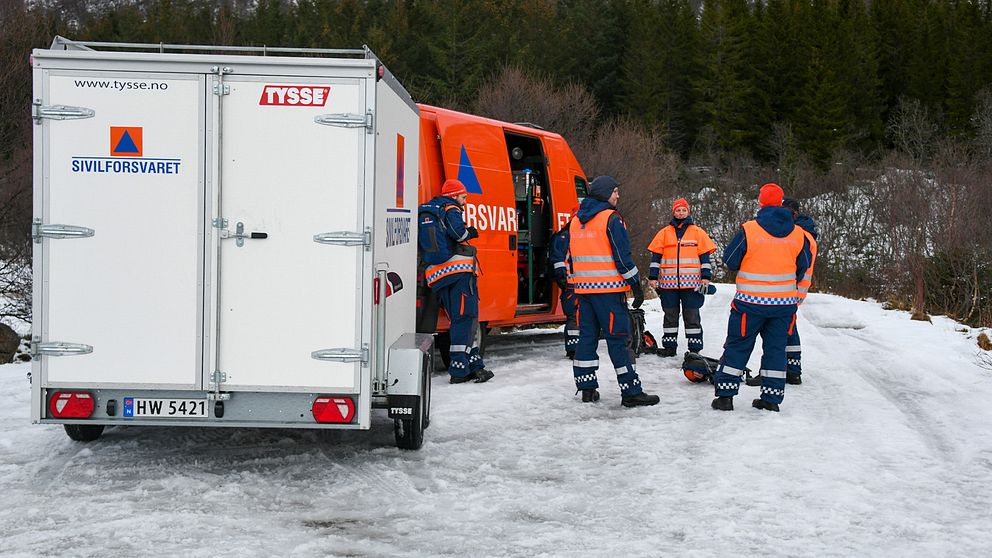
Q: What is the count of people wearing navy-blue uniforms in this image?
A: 6